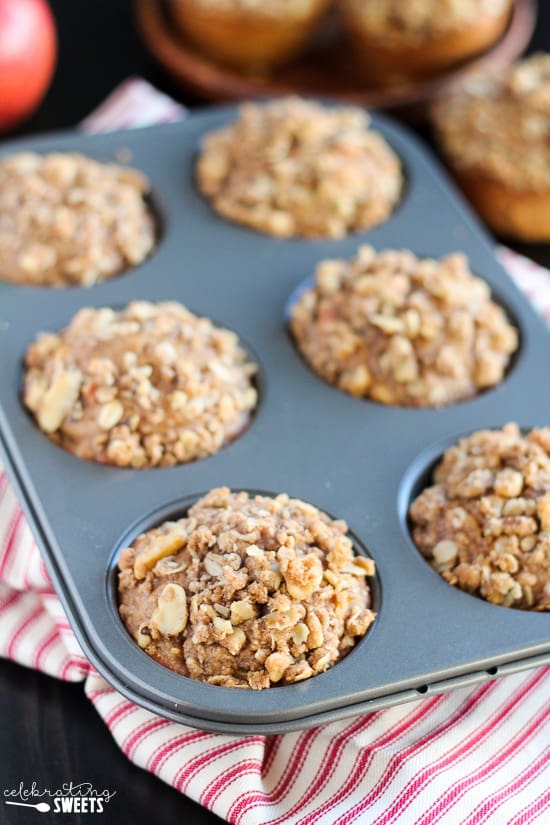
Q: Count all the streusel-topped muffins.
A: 9